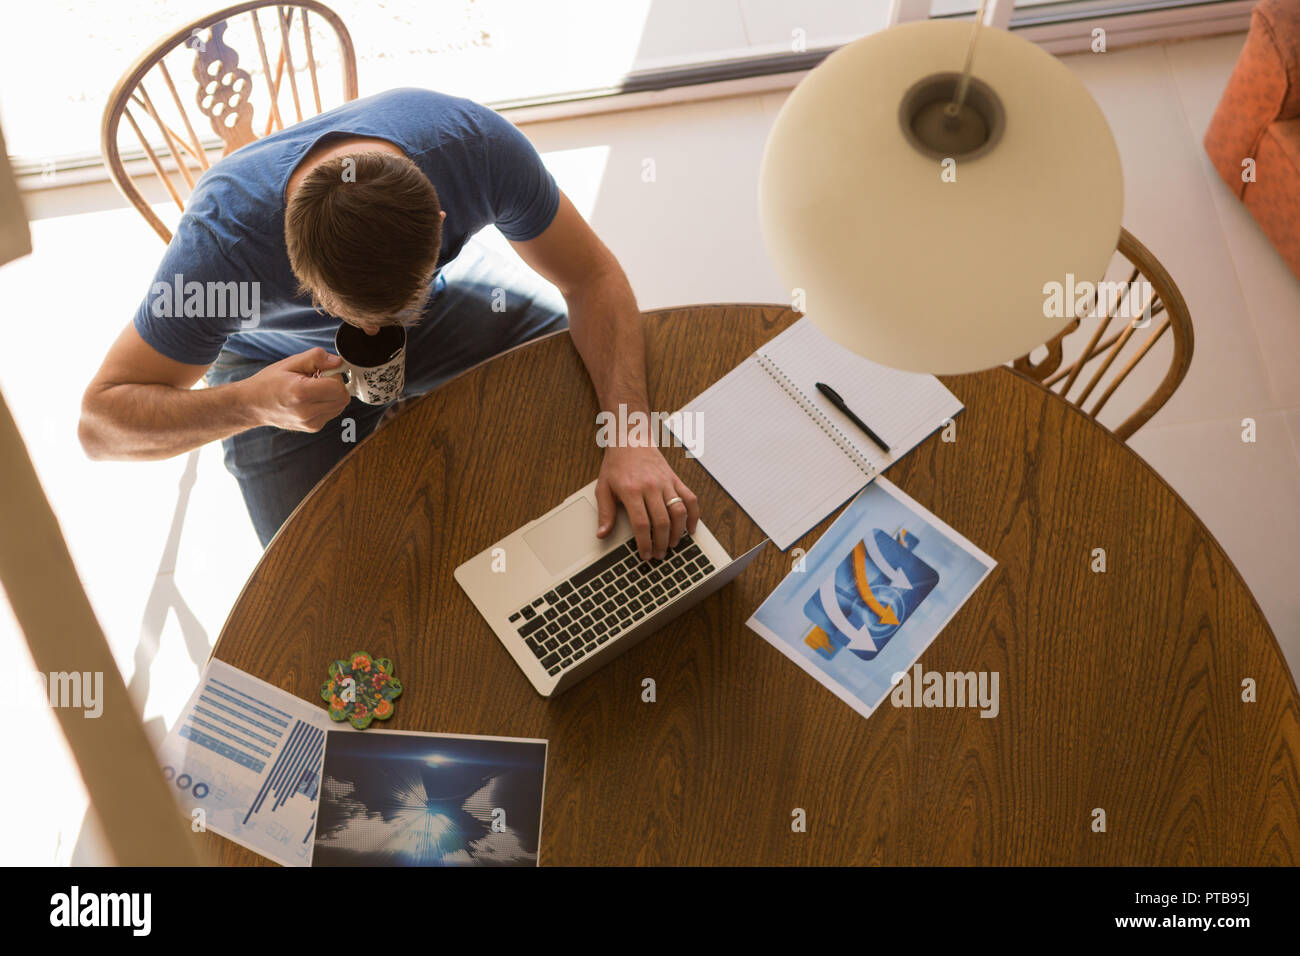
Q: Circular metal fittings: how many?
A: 1